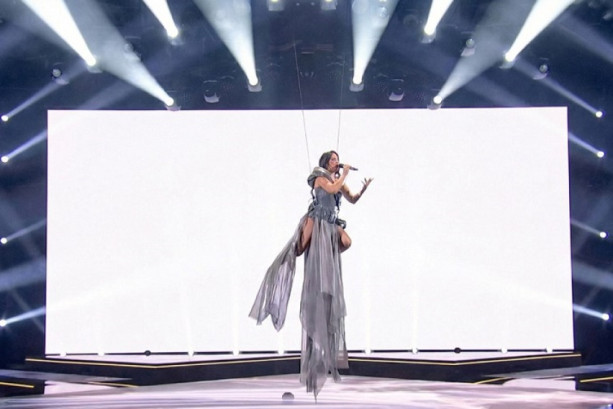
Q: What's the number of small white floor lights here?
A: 9